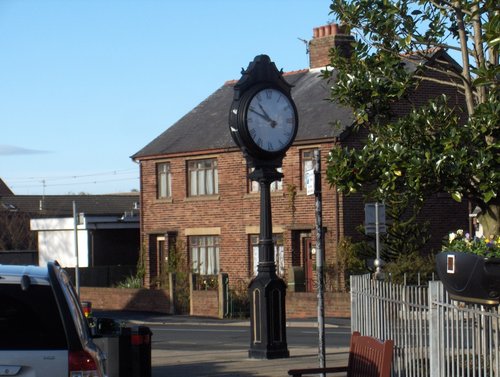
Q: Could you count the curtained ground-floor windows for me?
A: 2